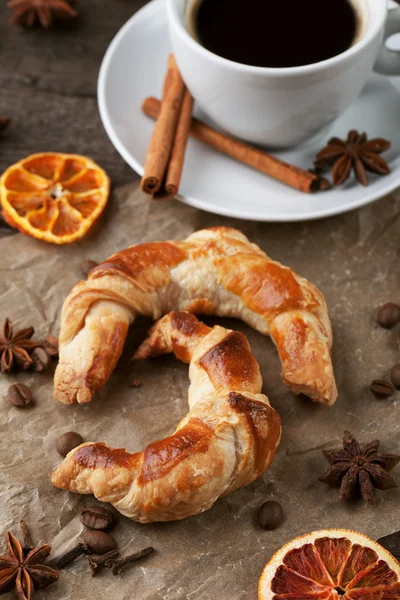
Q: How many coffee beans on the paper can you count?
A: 11